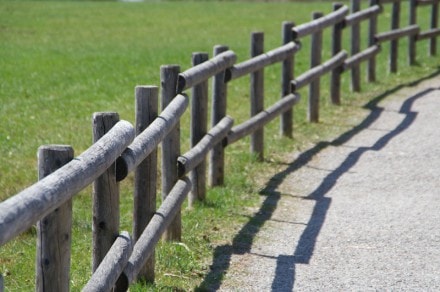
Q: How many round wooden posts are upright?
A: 15